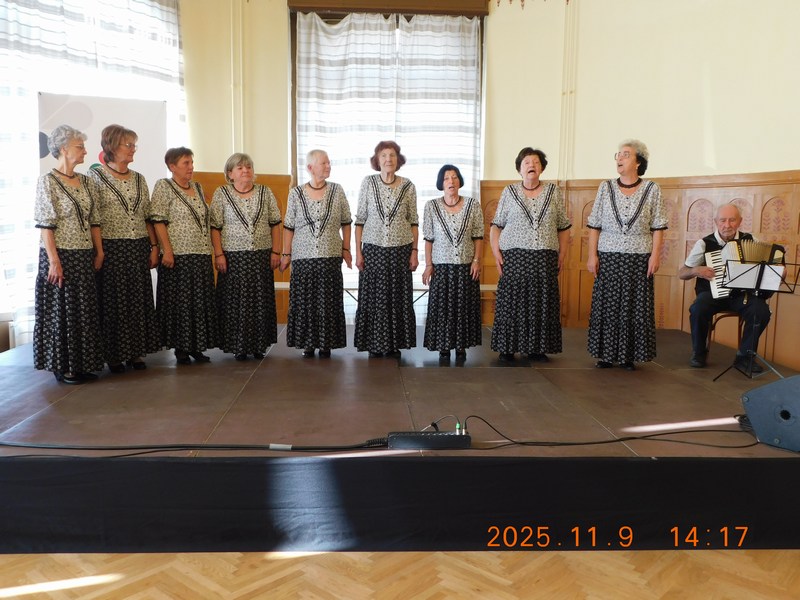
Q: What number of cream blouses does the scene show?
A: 9